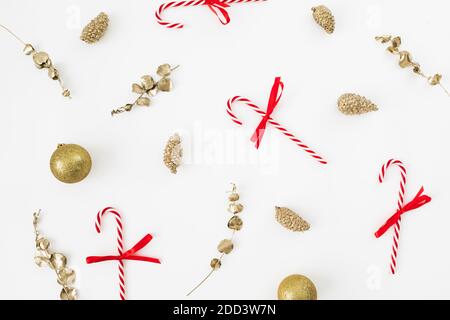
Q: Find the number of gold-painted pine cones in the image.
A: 5